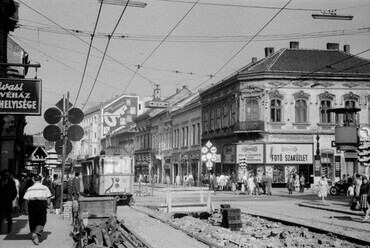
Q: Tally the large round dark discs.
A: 5